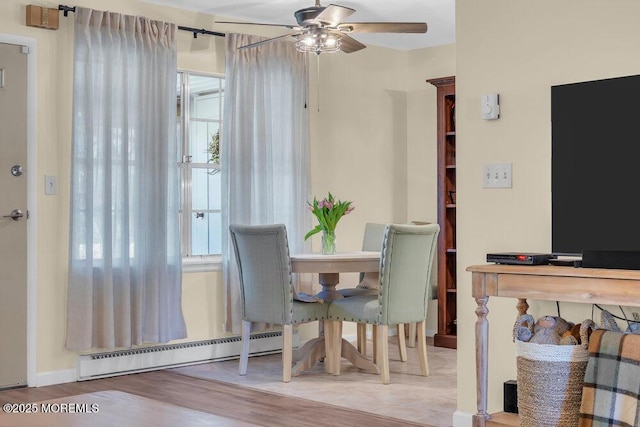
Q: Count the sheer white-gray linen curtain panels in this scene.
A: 2